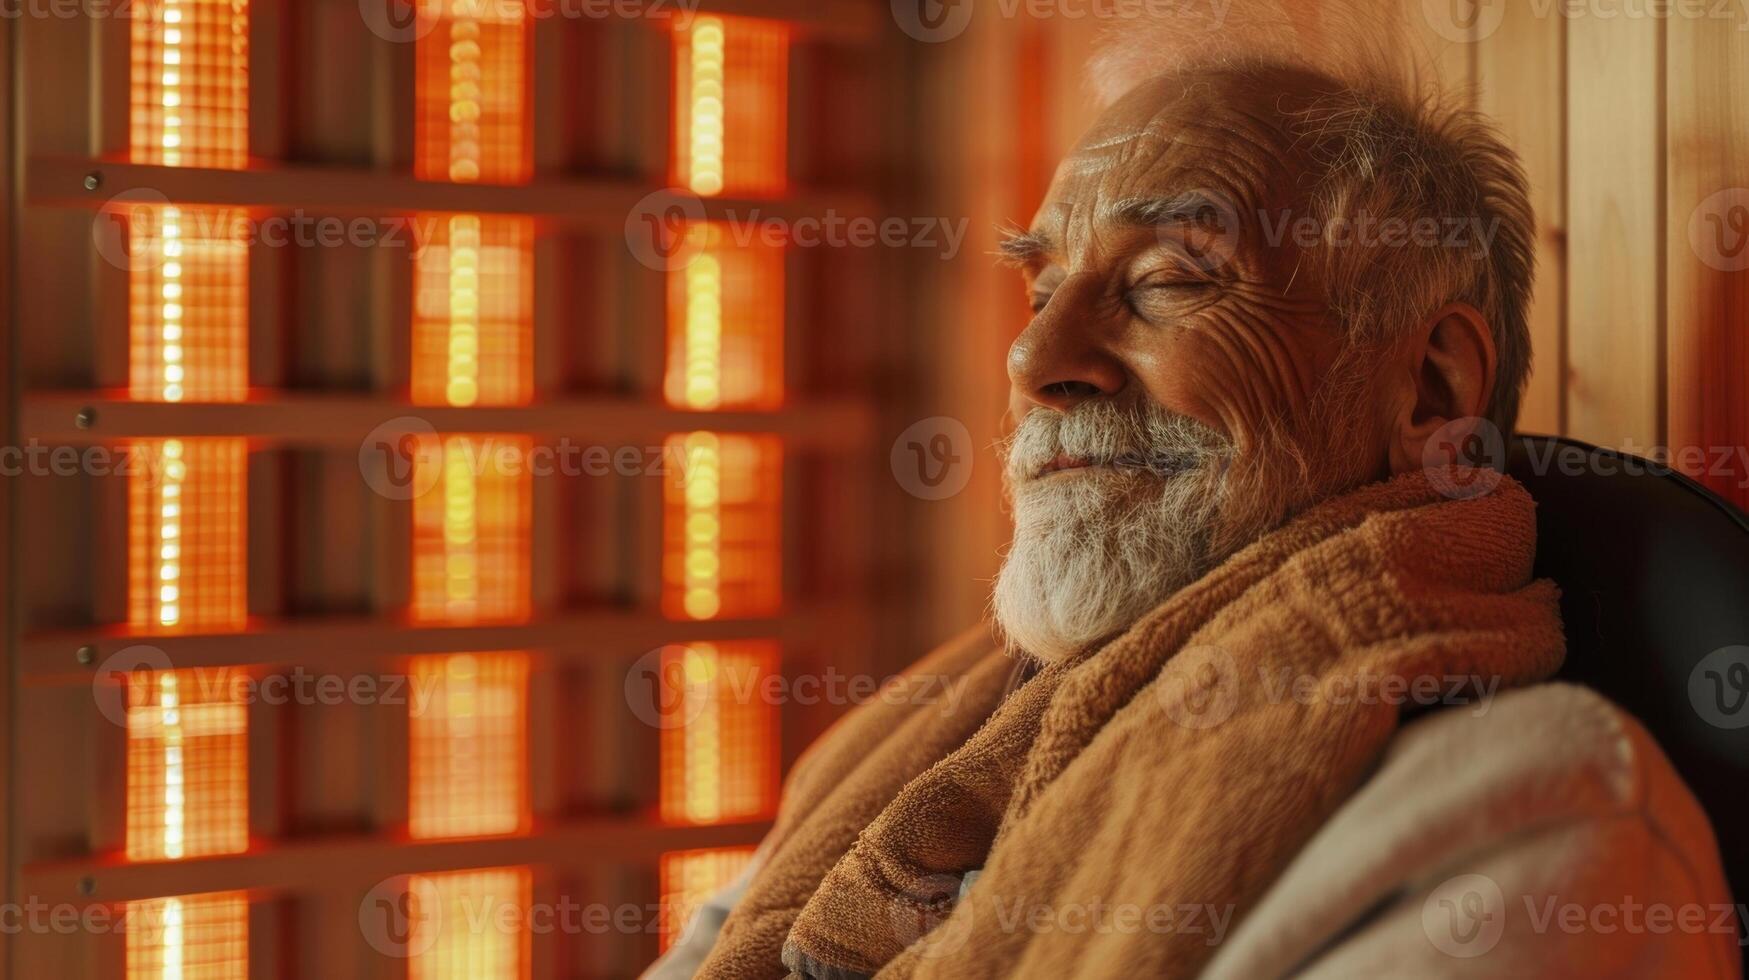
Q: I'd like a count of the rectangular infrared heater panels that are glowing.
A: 15